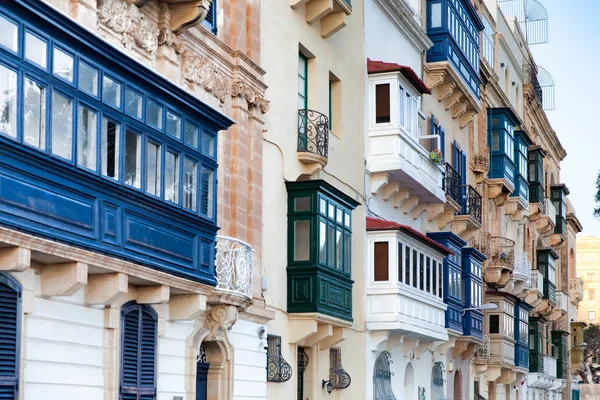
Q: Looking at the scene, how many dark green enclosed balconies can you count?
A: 6